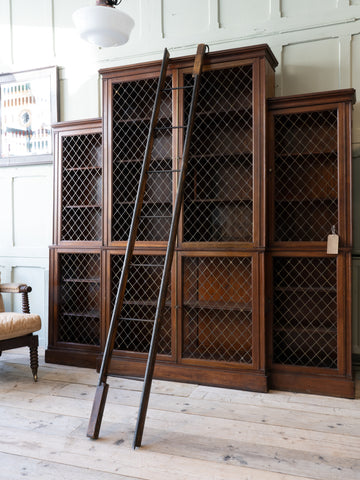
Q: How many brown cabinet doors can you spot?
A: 8